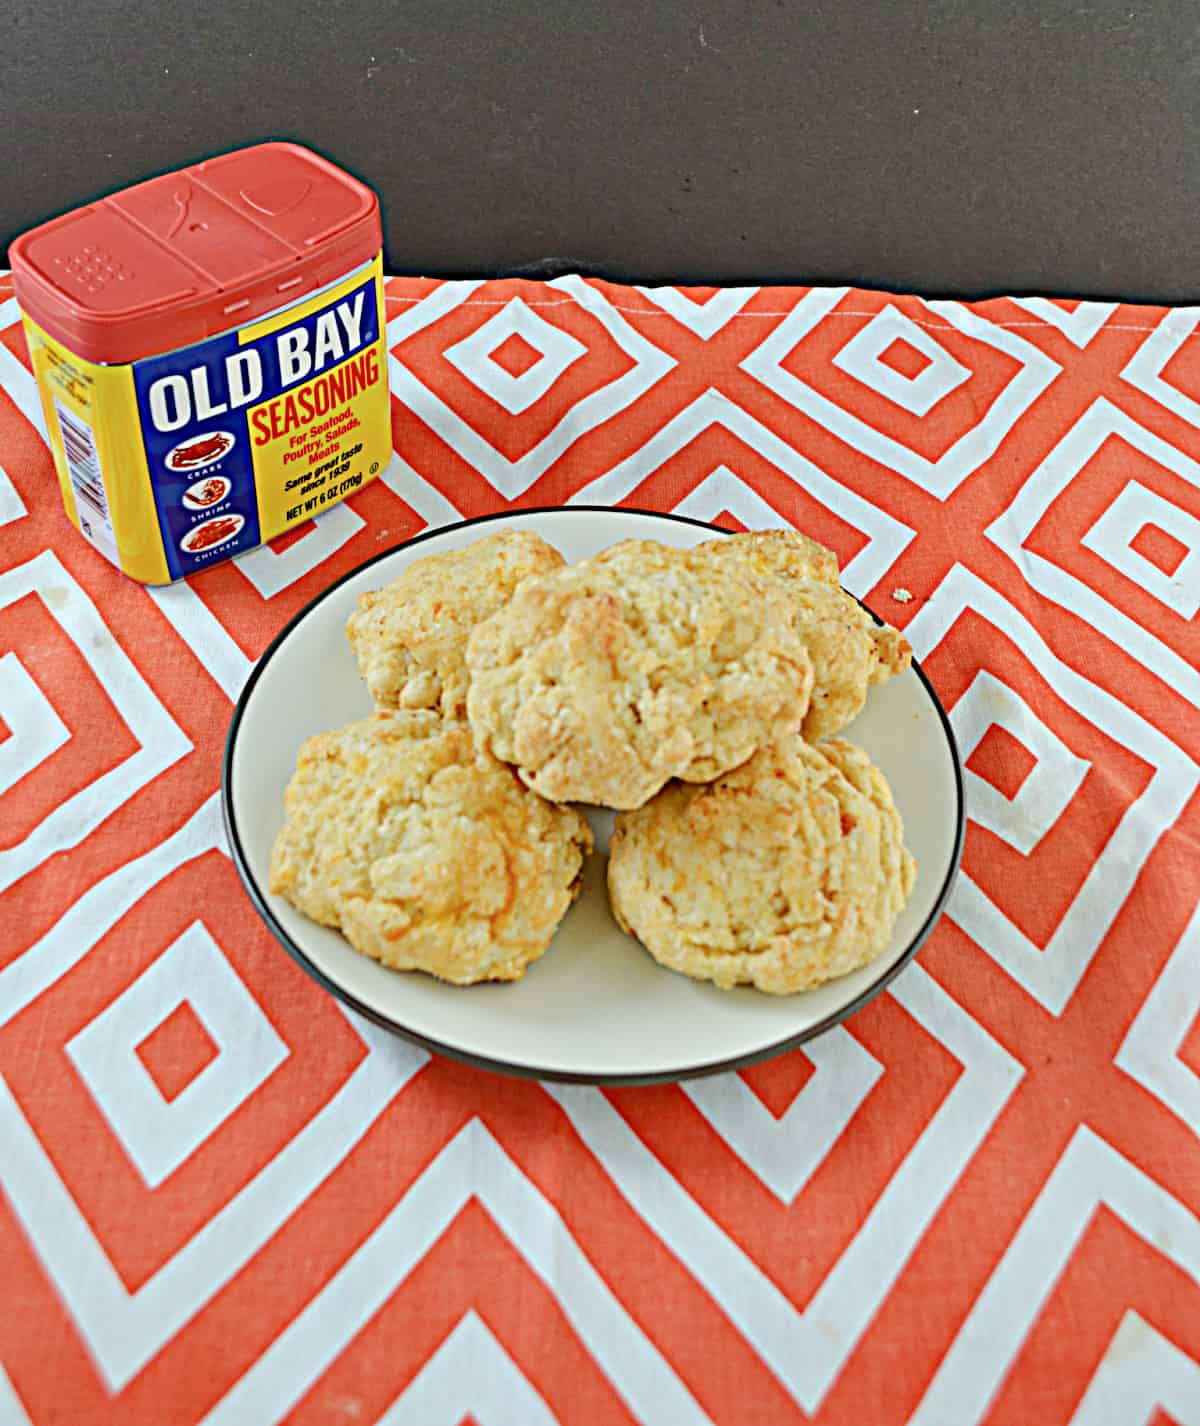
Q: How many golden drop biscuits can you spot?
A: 5